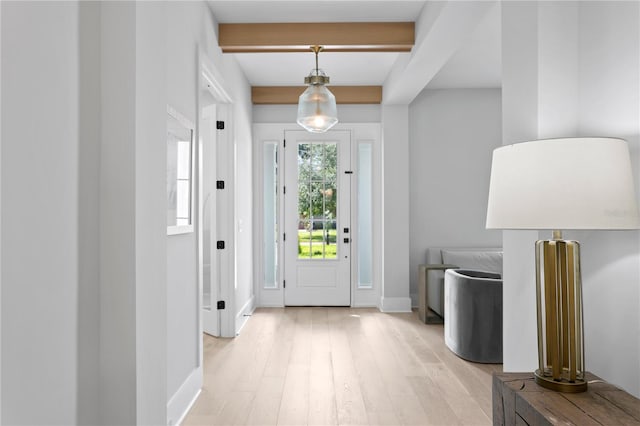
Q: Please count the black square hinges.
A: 4